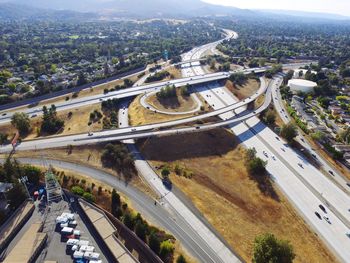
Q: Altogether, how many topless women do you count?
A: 0